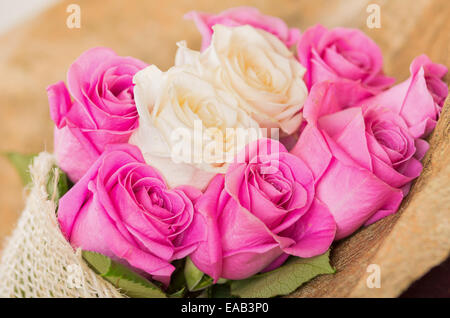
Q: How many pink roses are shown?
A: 7